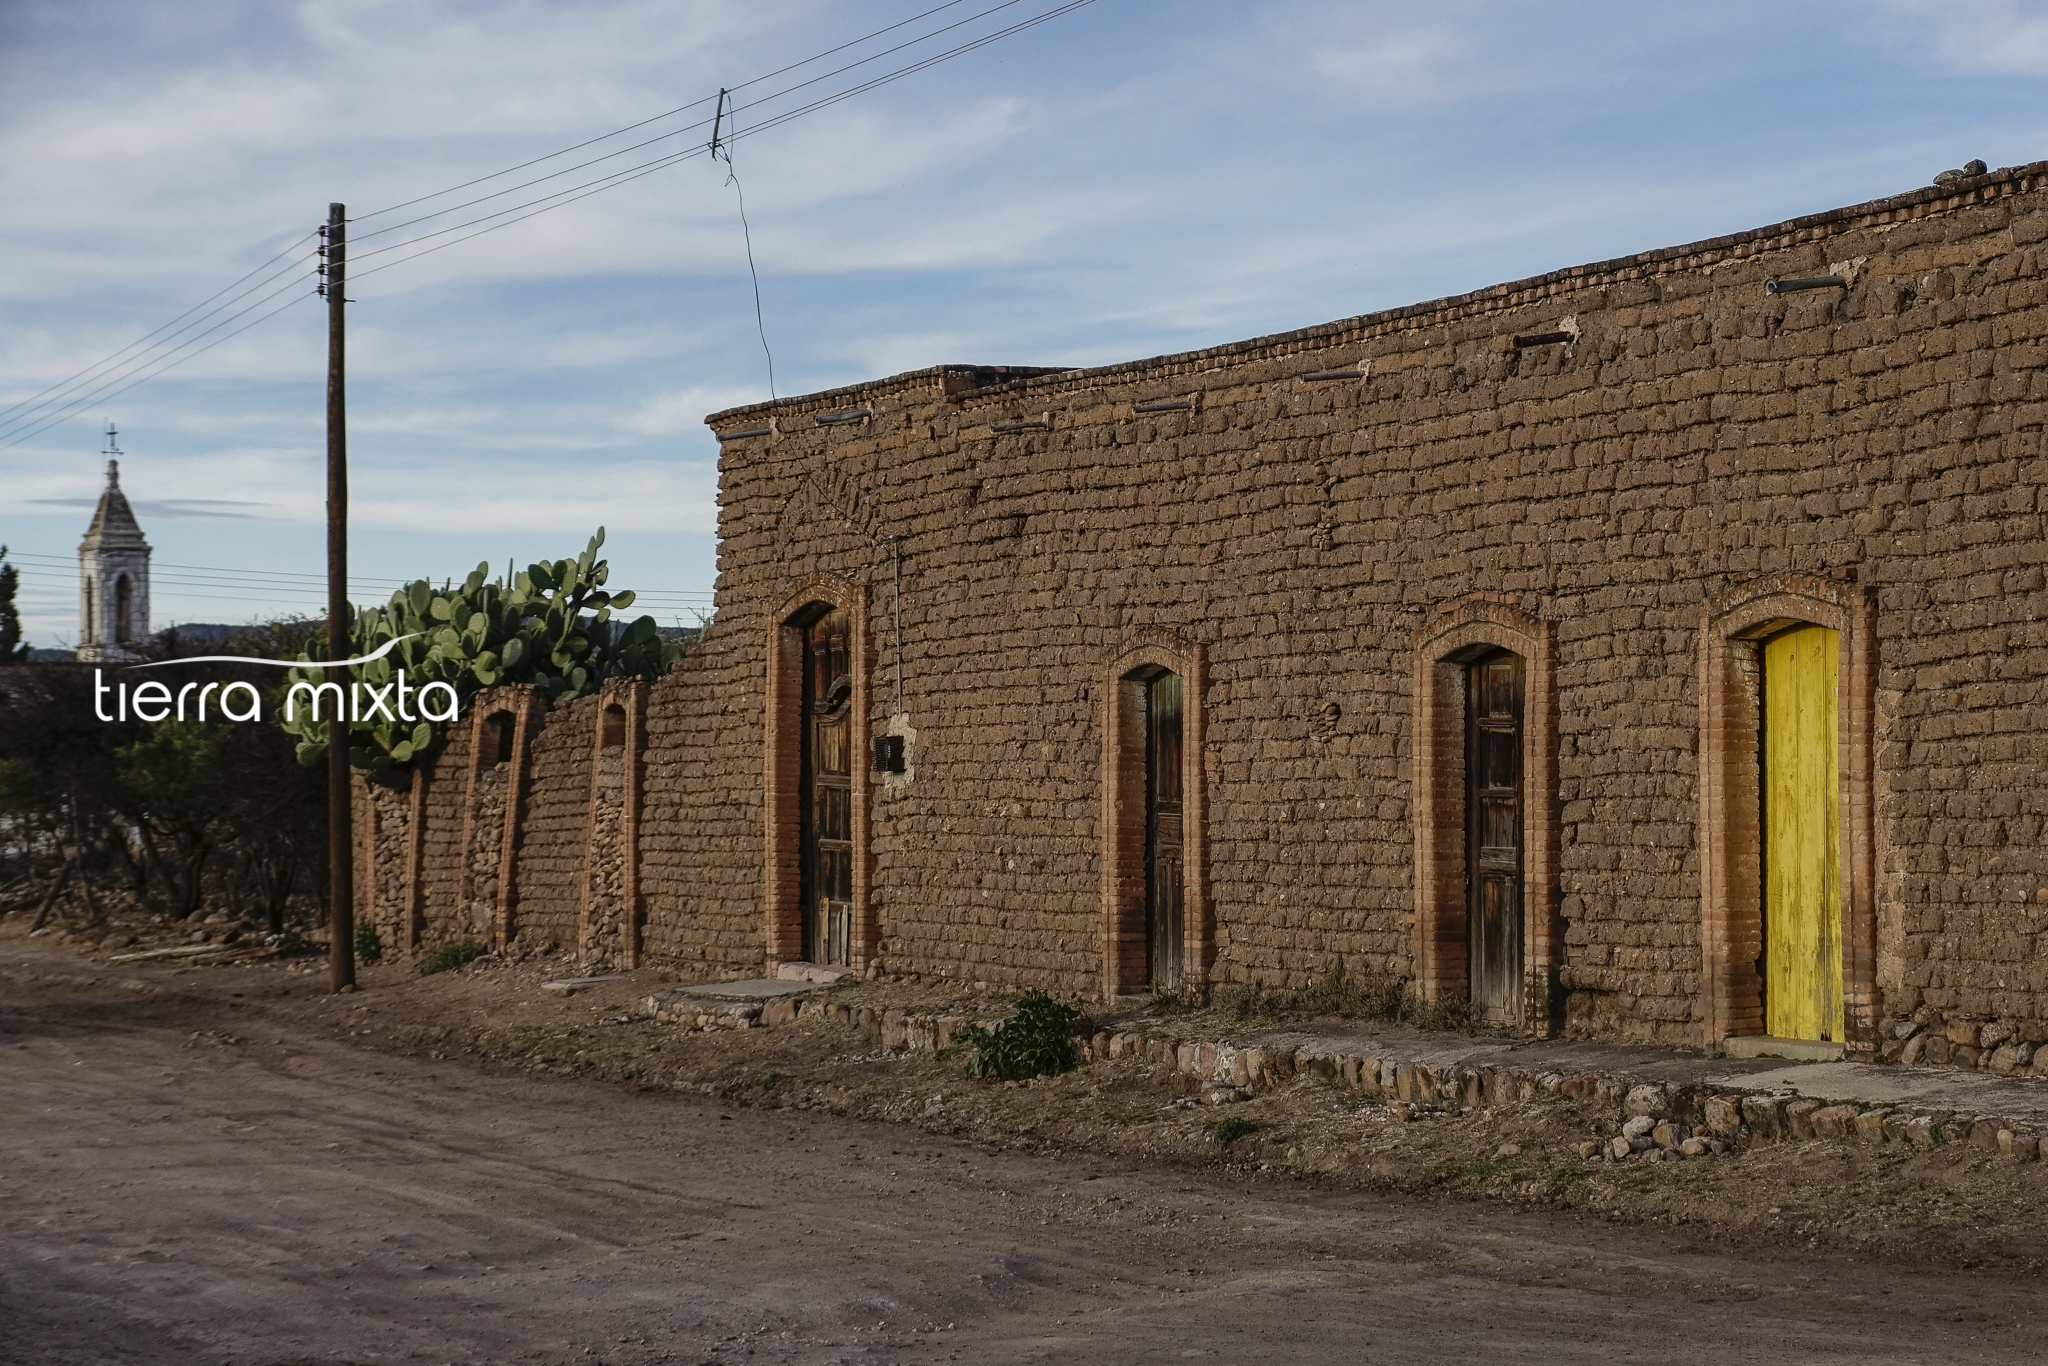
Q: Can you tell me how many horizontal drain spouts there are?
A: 7